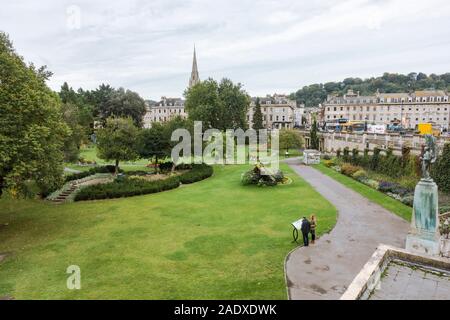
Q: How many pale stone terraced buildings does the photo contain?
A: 3